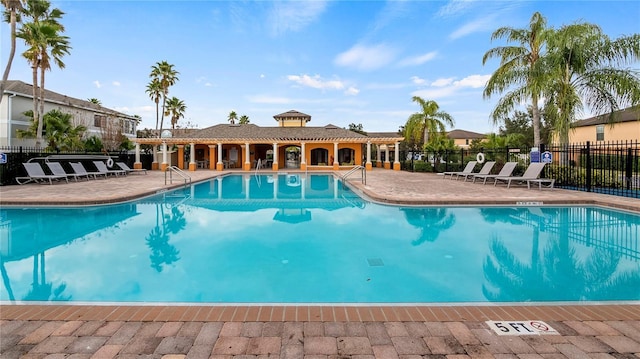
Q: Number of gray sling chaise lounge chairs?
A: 9